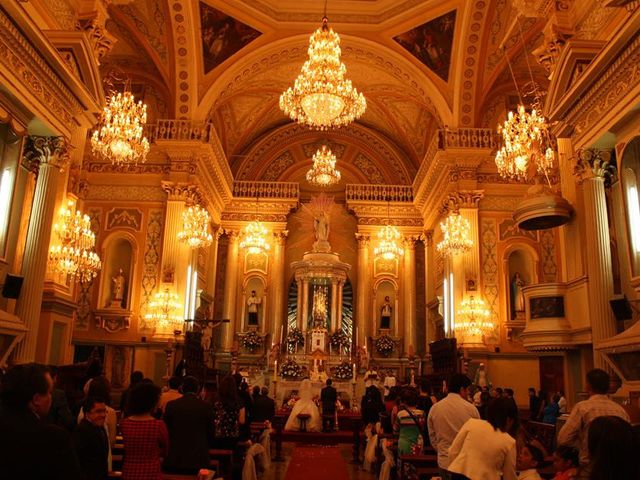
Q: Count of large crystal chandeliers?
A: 11